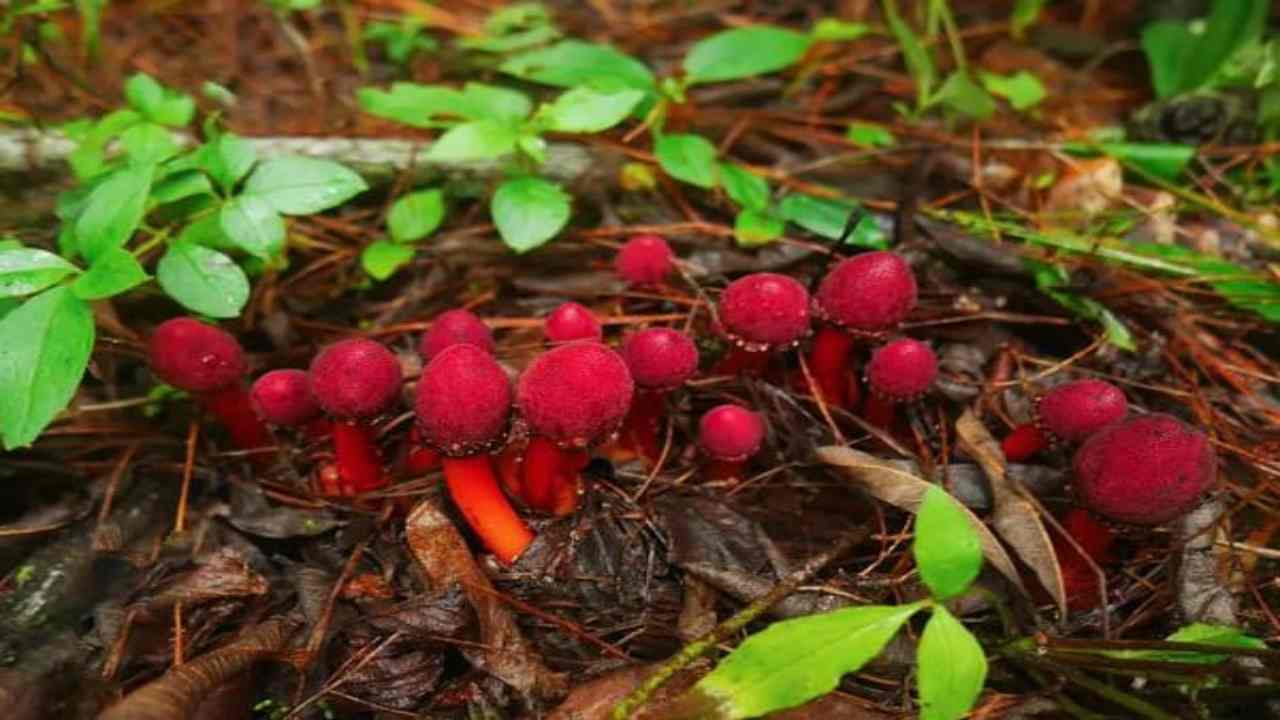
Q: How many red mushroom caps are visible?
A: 15